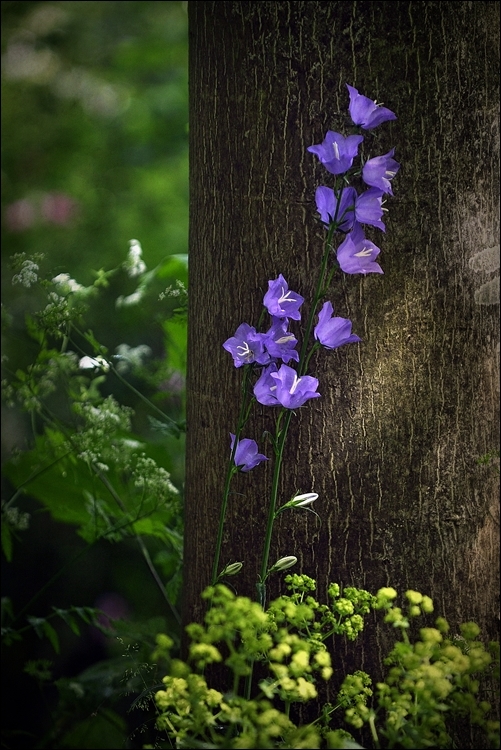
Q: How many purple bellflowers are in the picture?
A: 13